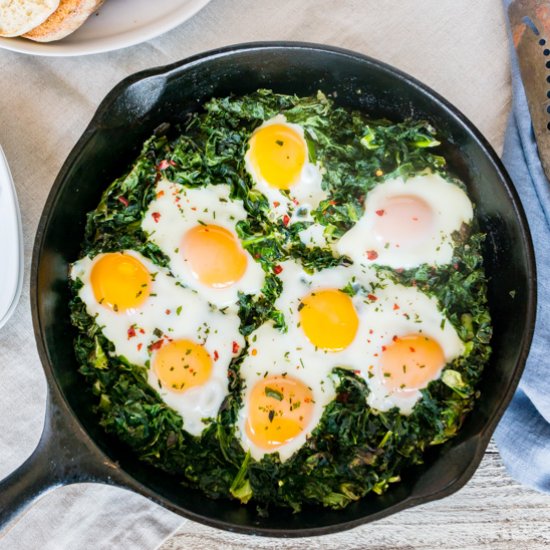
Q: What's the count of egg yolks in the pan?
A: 8